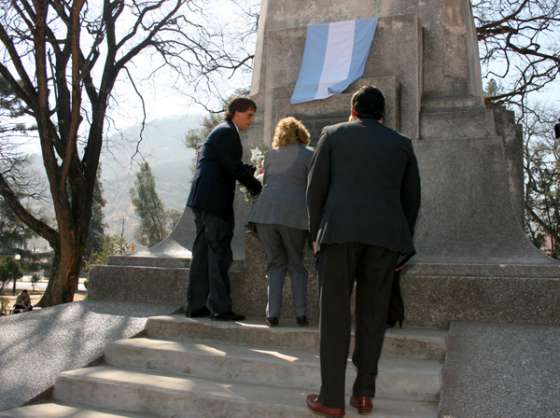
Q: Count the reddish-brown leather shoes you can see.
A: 2